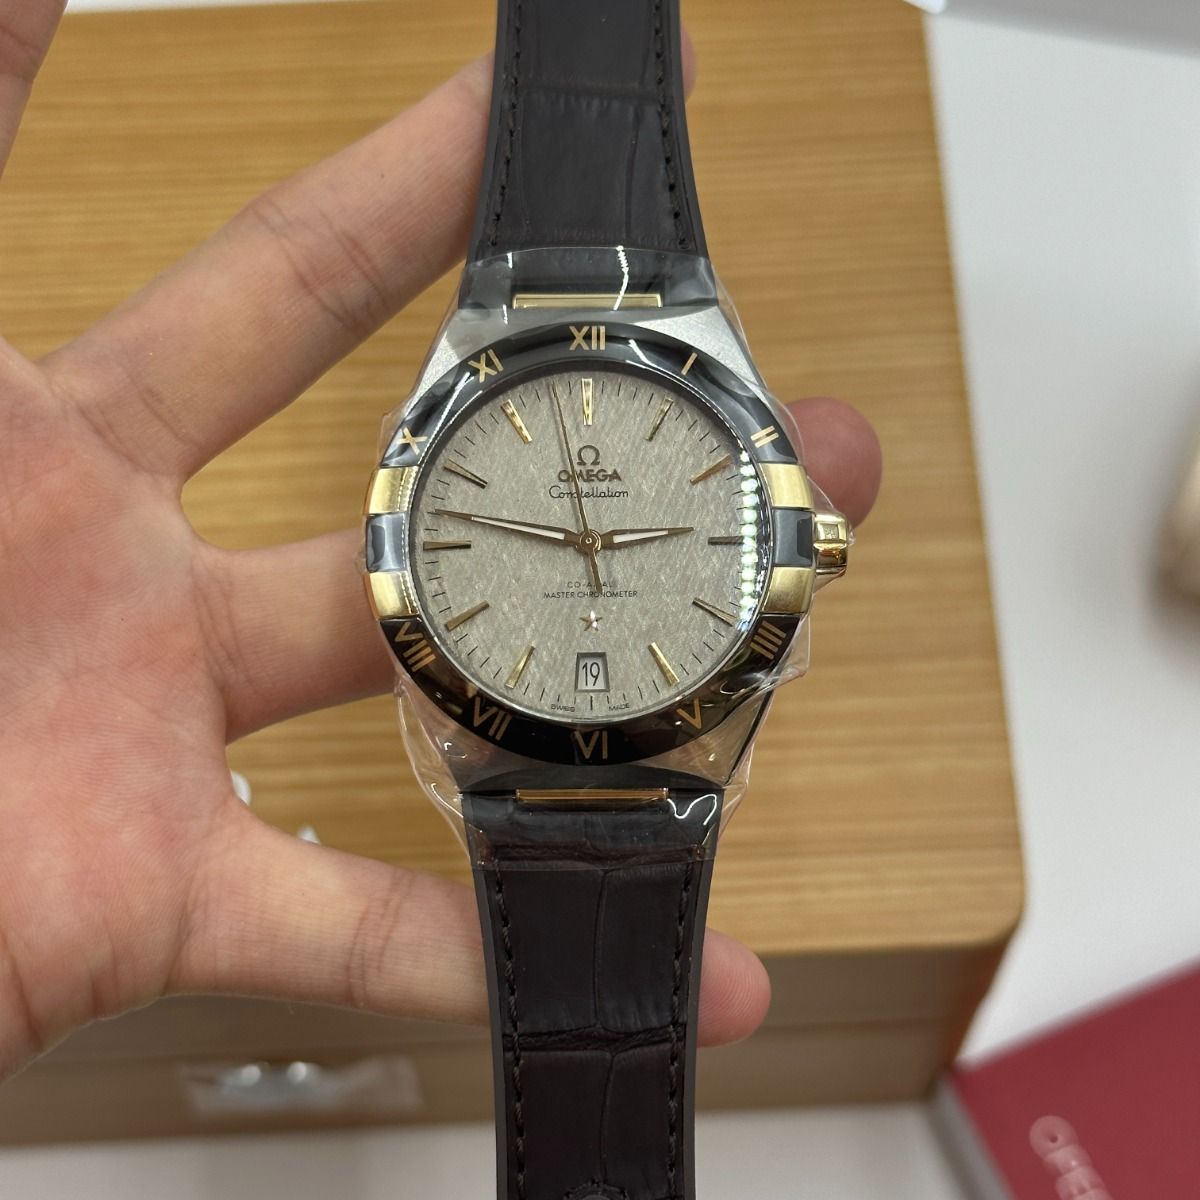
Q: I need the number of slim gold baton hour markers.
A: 11